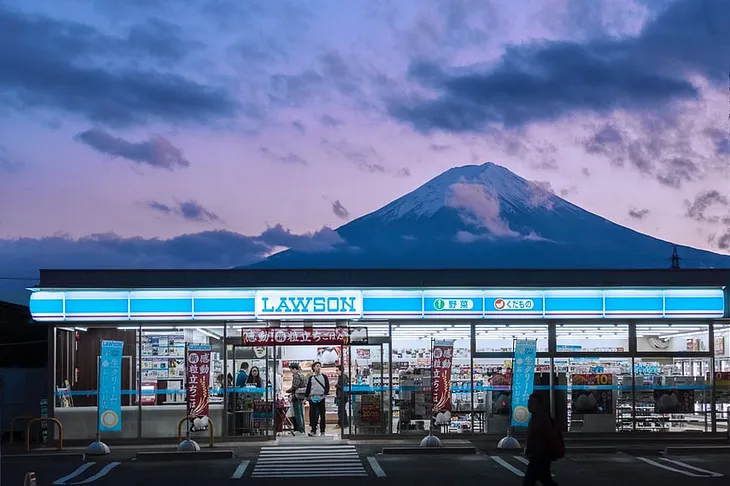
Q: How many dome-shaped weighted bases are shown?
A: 4